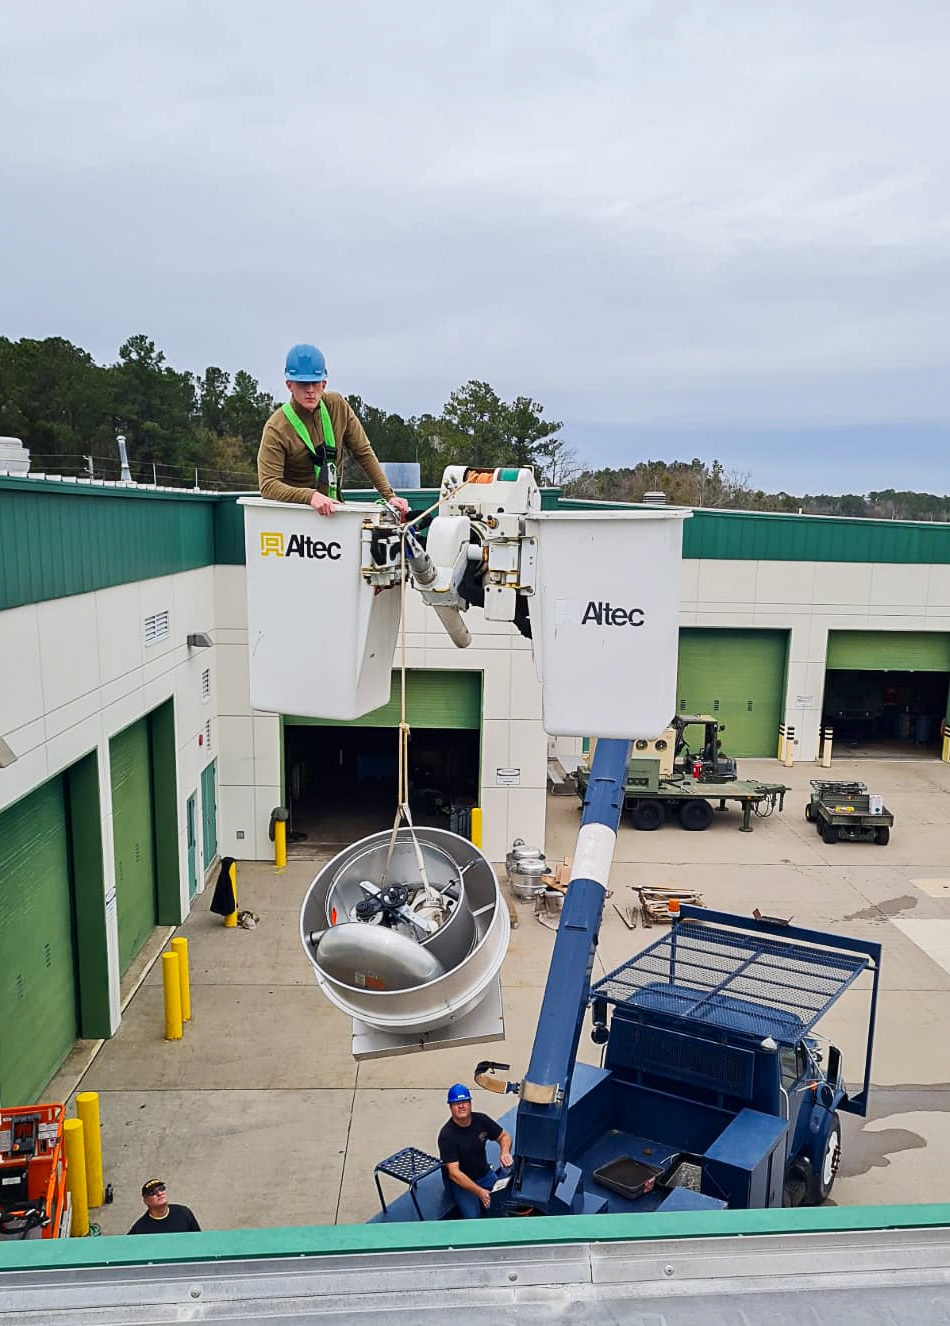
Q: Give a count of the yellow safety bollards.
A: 7